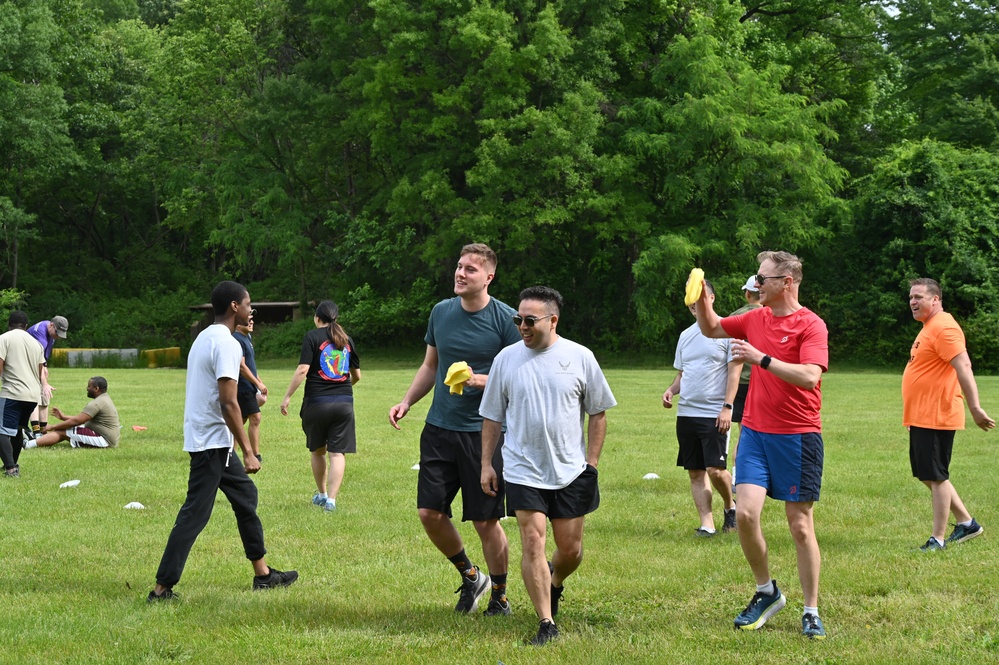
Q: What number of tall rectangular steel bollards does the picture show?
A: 0